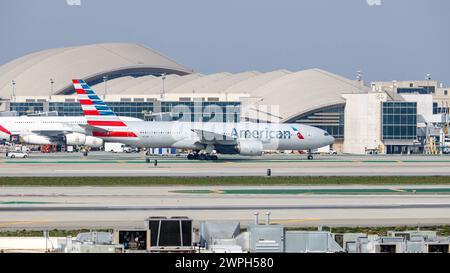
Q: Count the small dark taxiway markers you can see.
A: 3